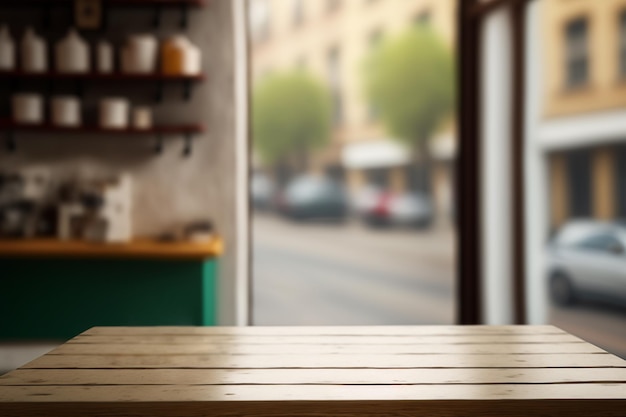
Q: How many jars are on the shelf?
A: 10